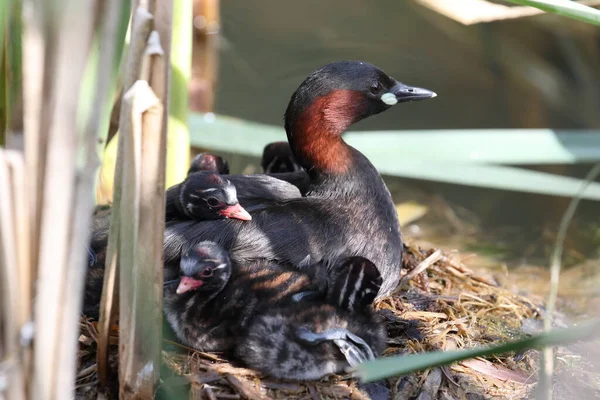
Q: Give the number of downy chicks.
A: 5